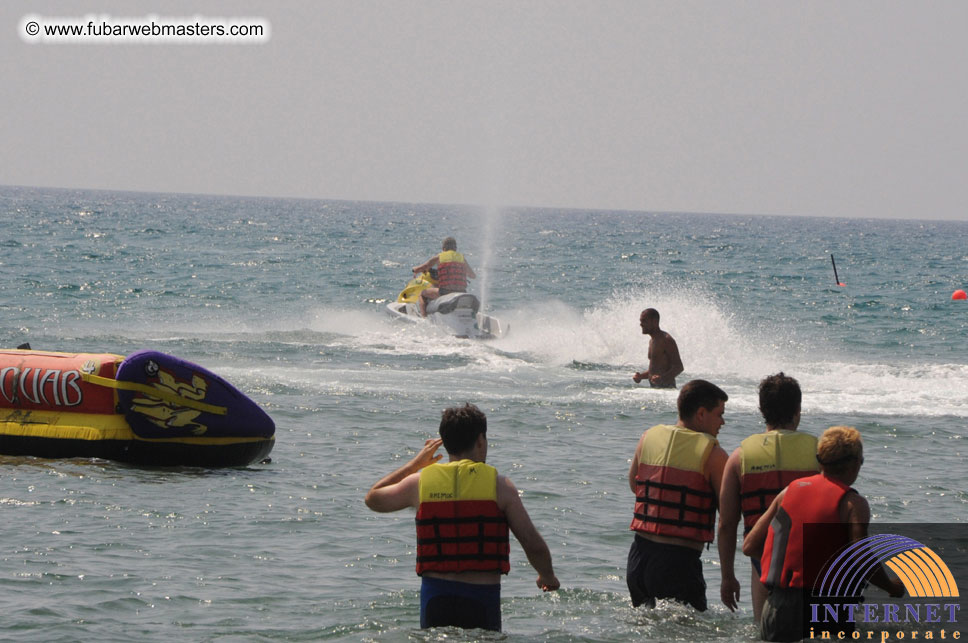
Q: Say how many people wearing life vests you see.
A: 5